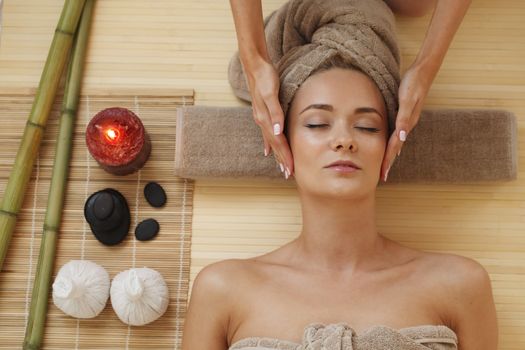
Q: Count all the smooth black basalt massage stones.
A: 5